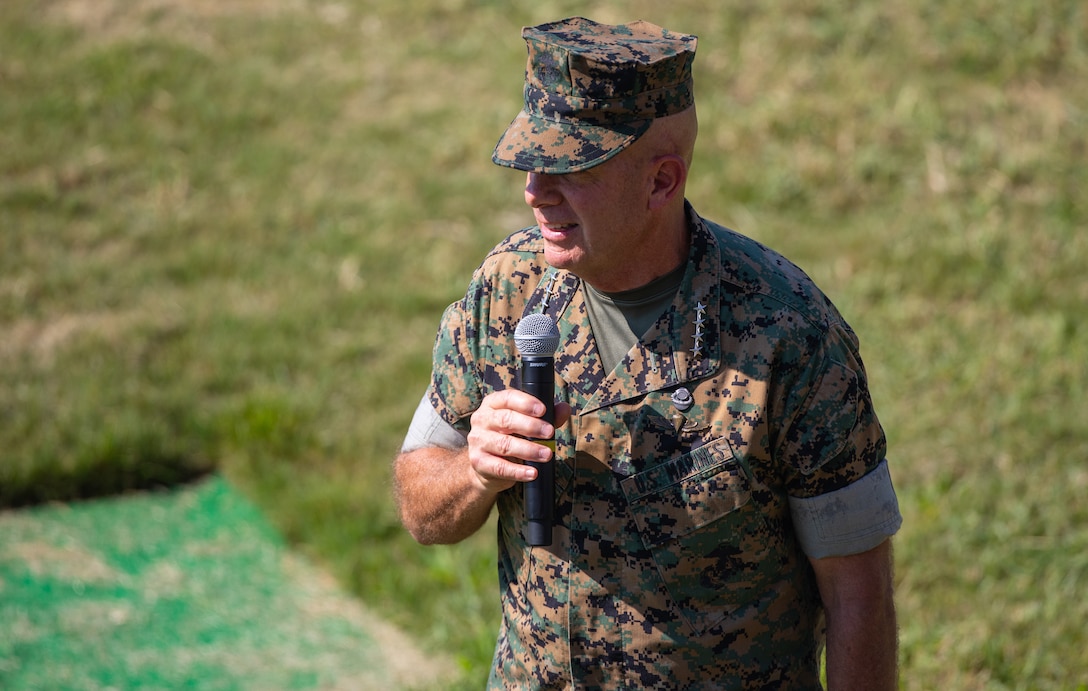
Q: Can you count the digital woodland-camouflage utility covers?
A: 1